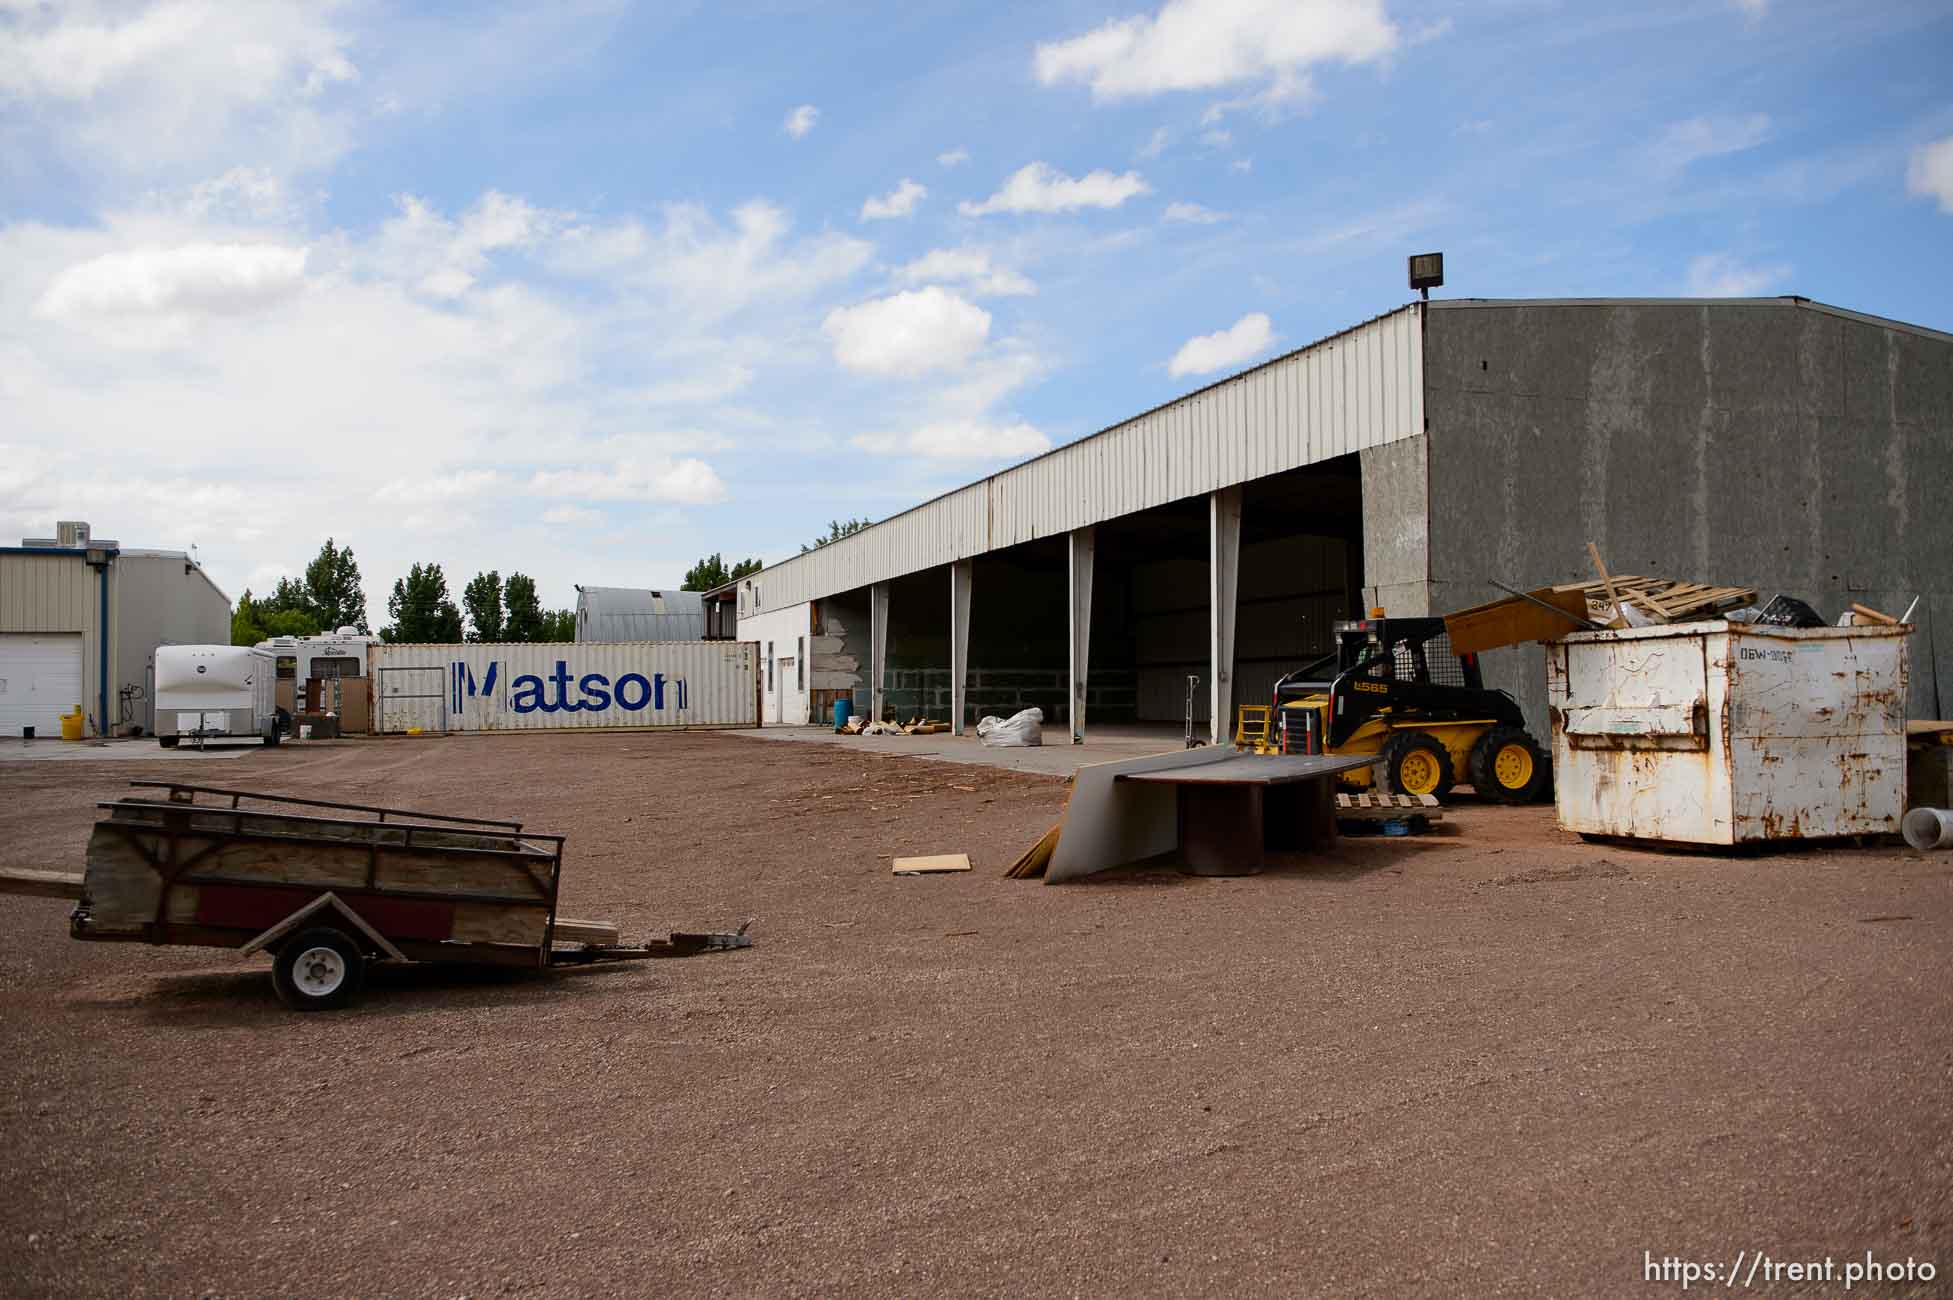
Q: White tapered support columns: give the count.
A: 4